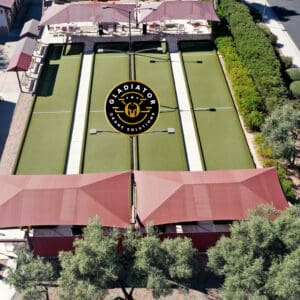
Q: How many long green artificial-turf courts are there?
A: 4